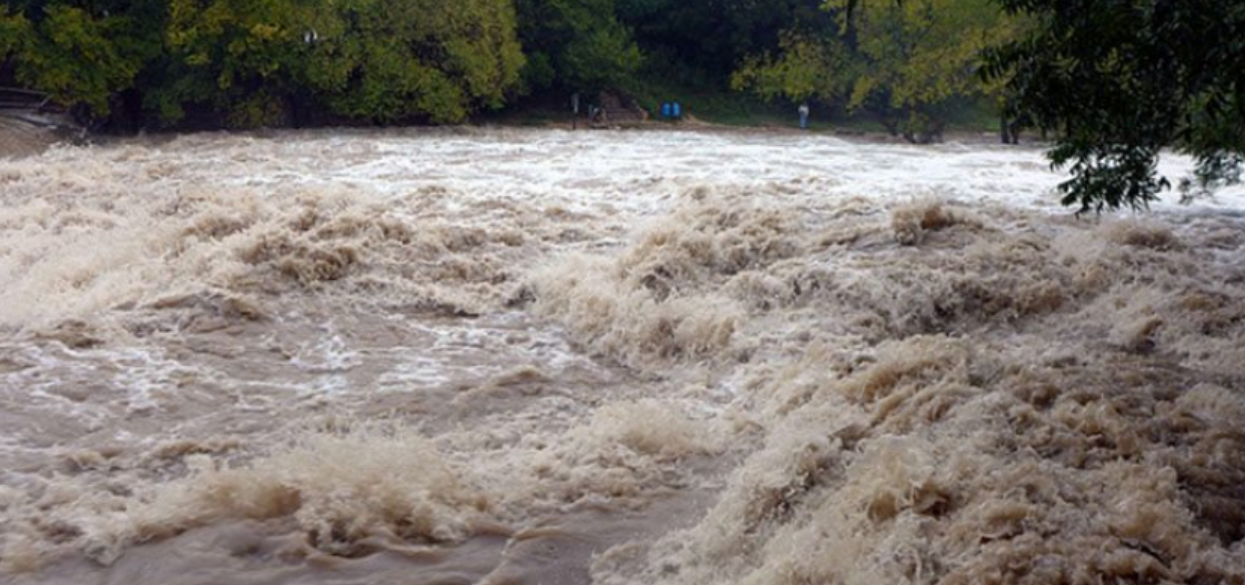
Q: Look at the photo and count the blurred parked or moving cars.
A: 0